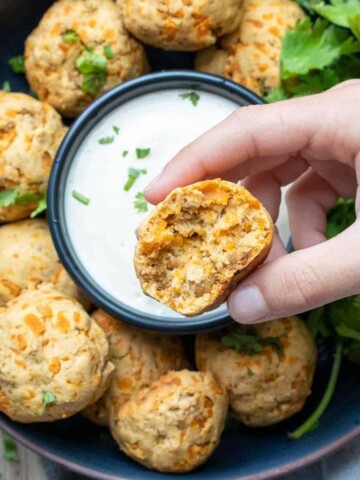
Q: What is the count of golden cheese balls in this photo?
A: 10